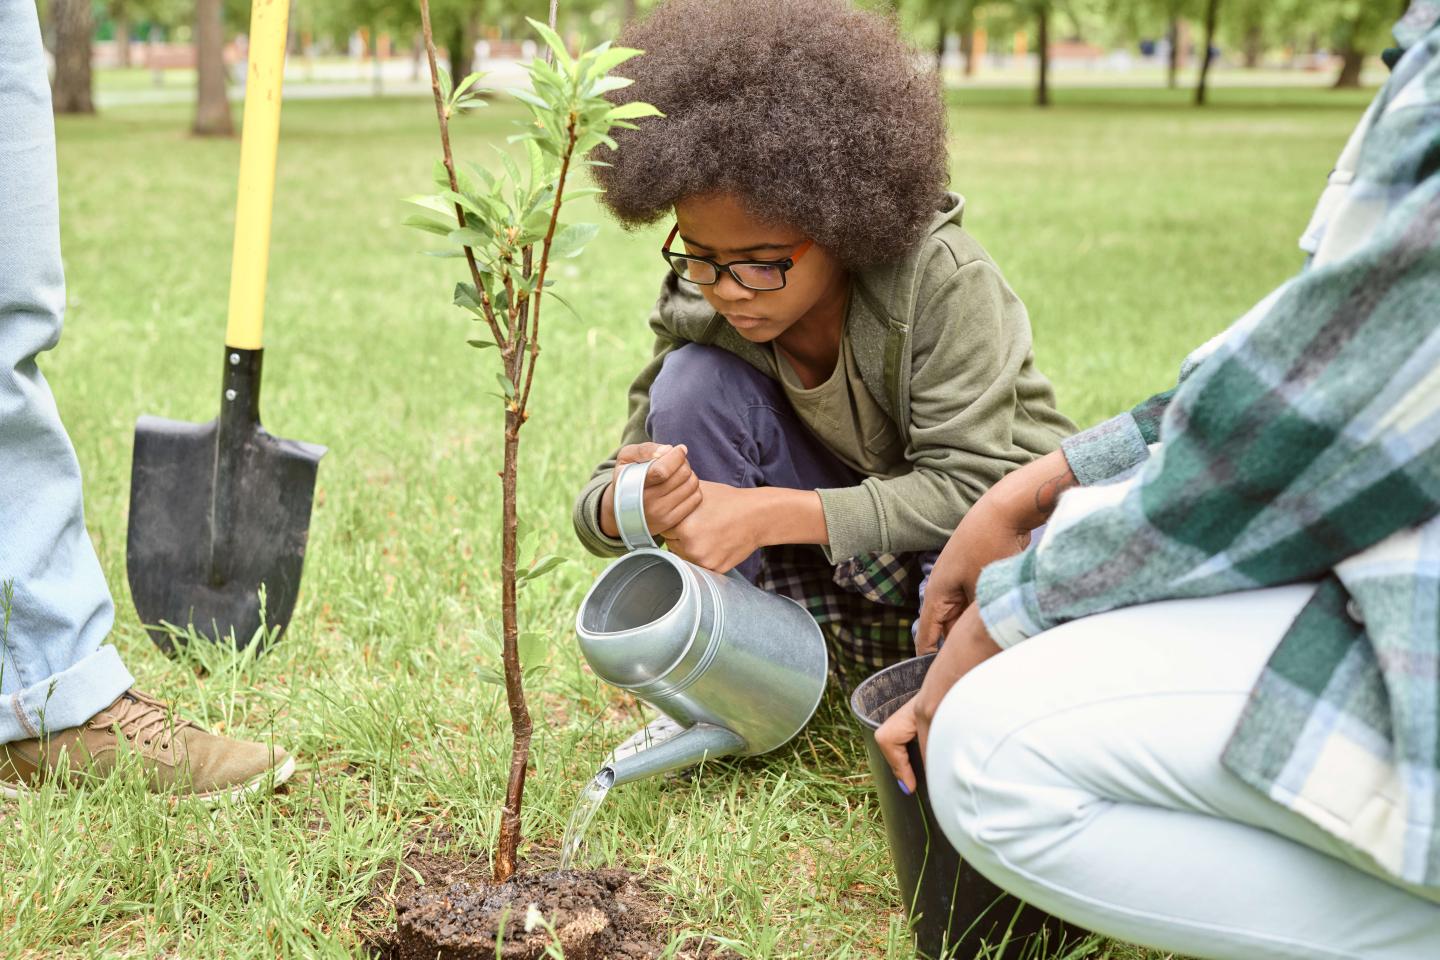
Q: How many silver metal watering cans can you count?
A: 1